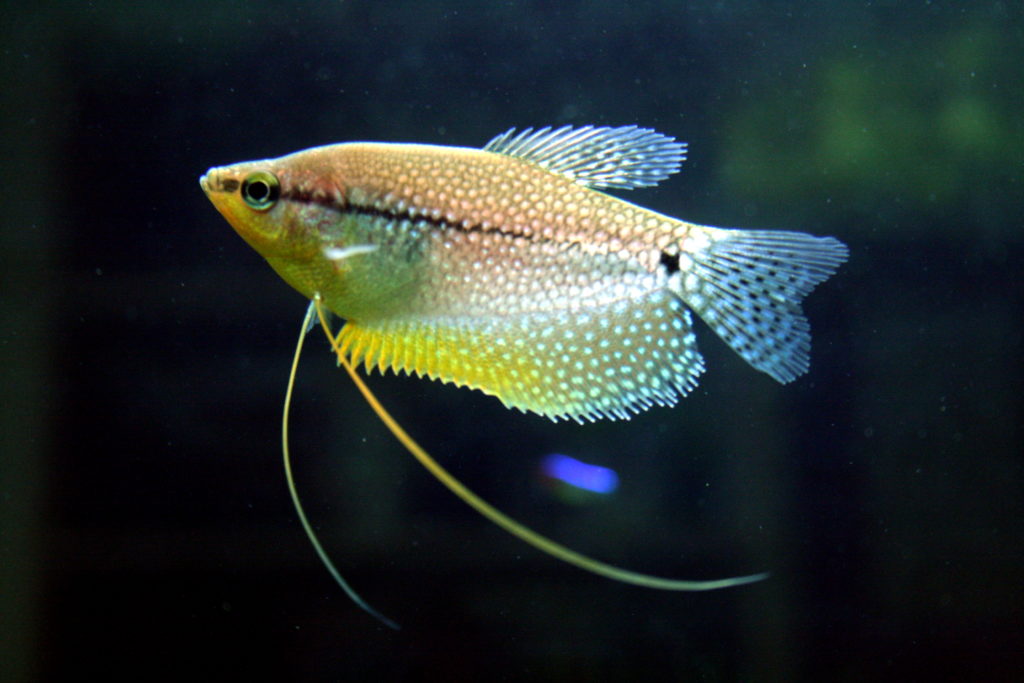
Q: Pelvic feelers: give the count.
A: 2